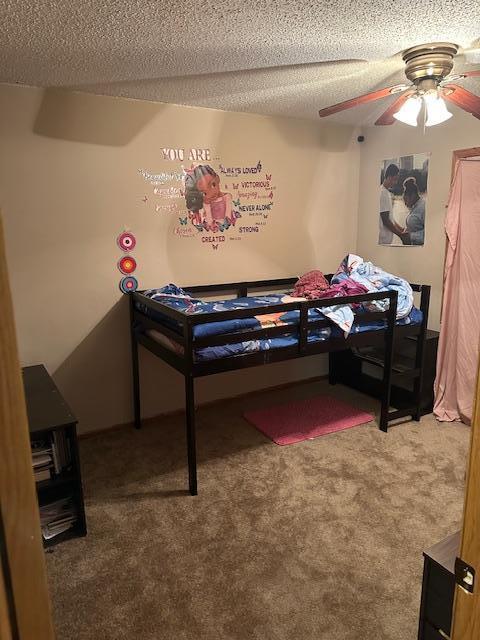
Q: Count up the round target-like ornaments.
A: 3